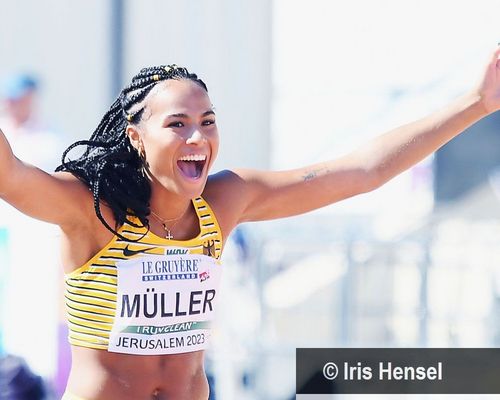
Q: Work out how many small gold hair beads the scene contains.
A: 4